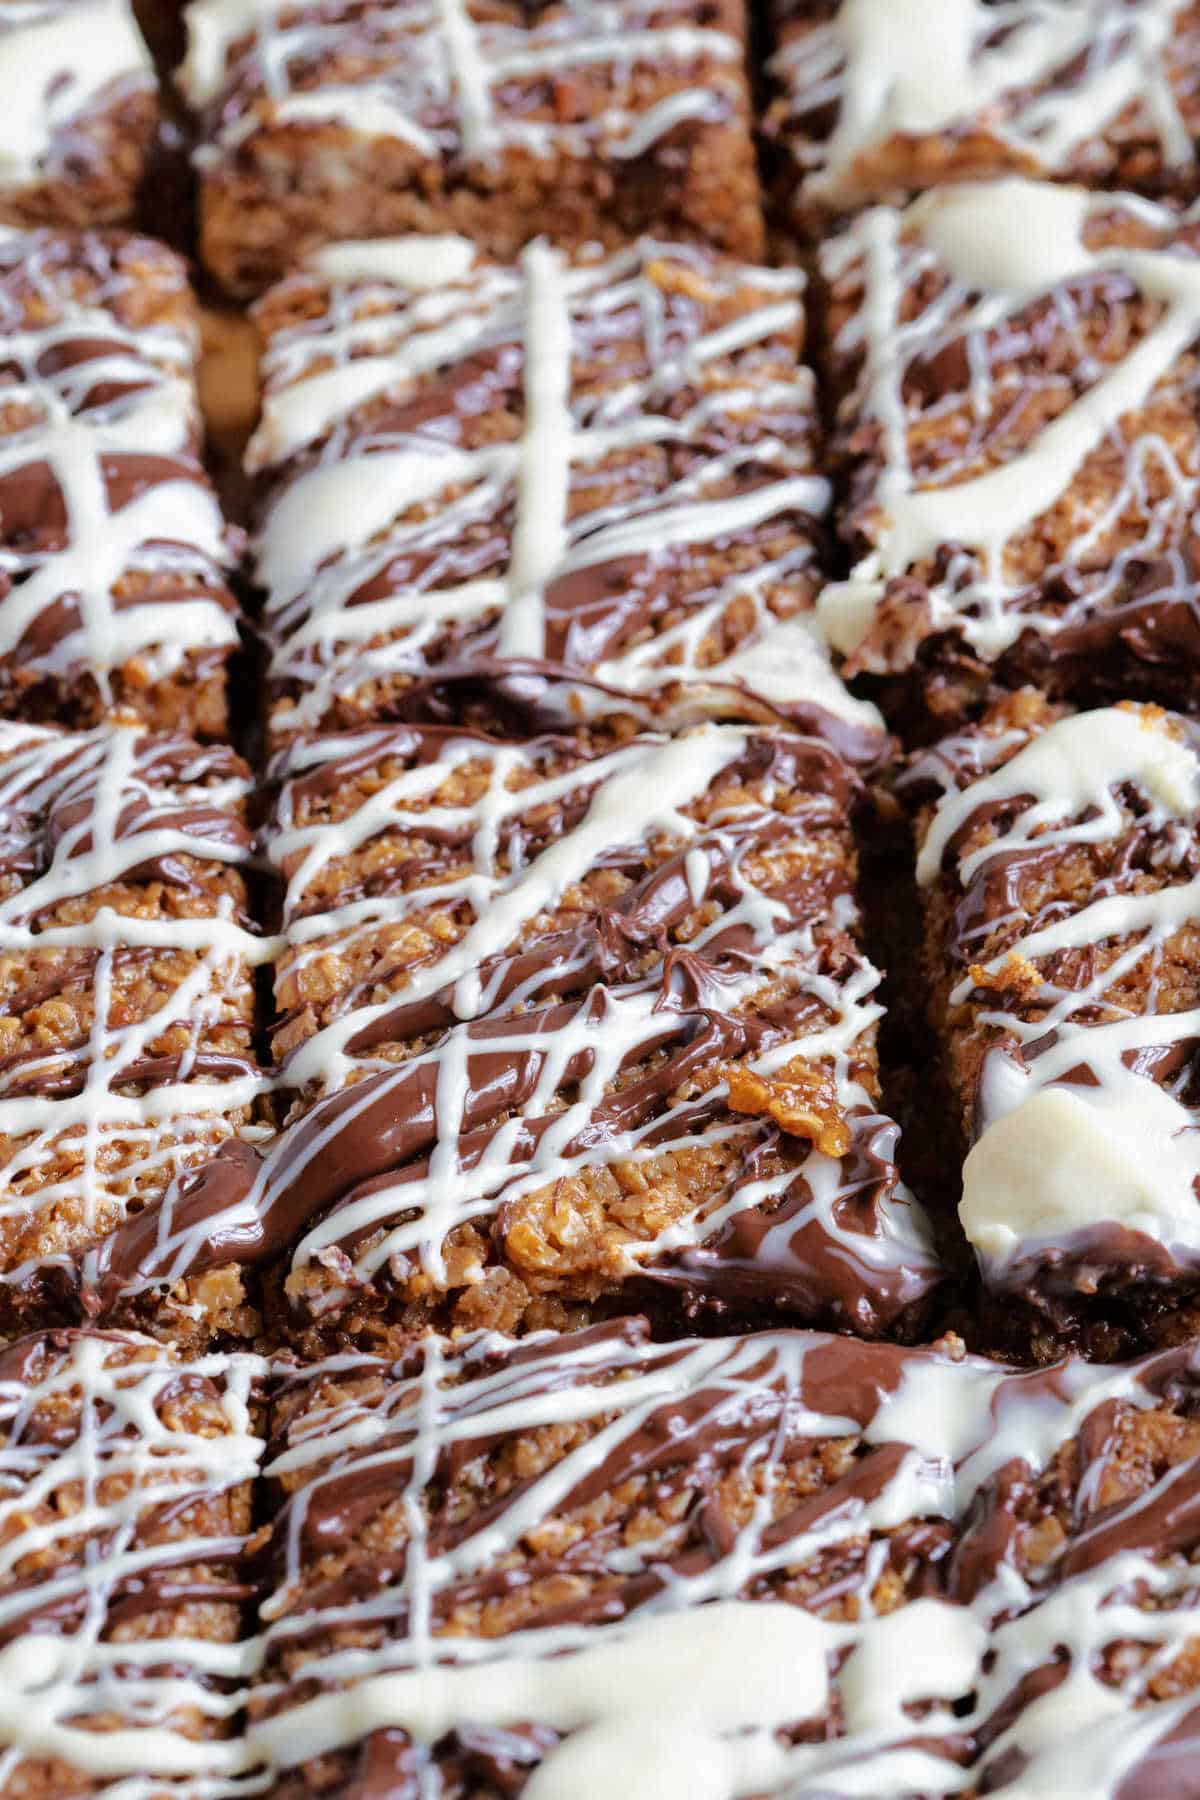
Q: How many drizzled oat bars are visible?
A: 12